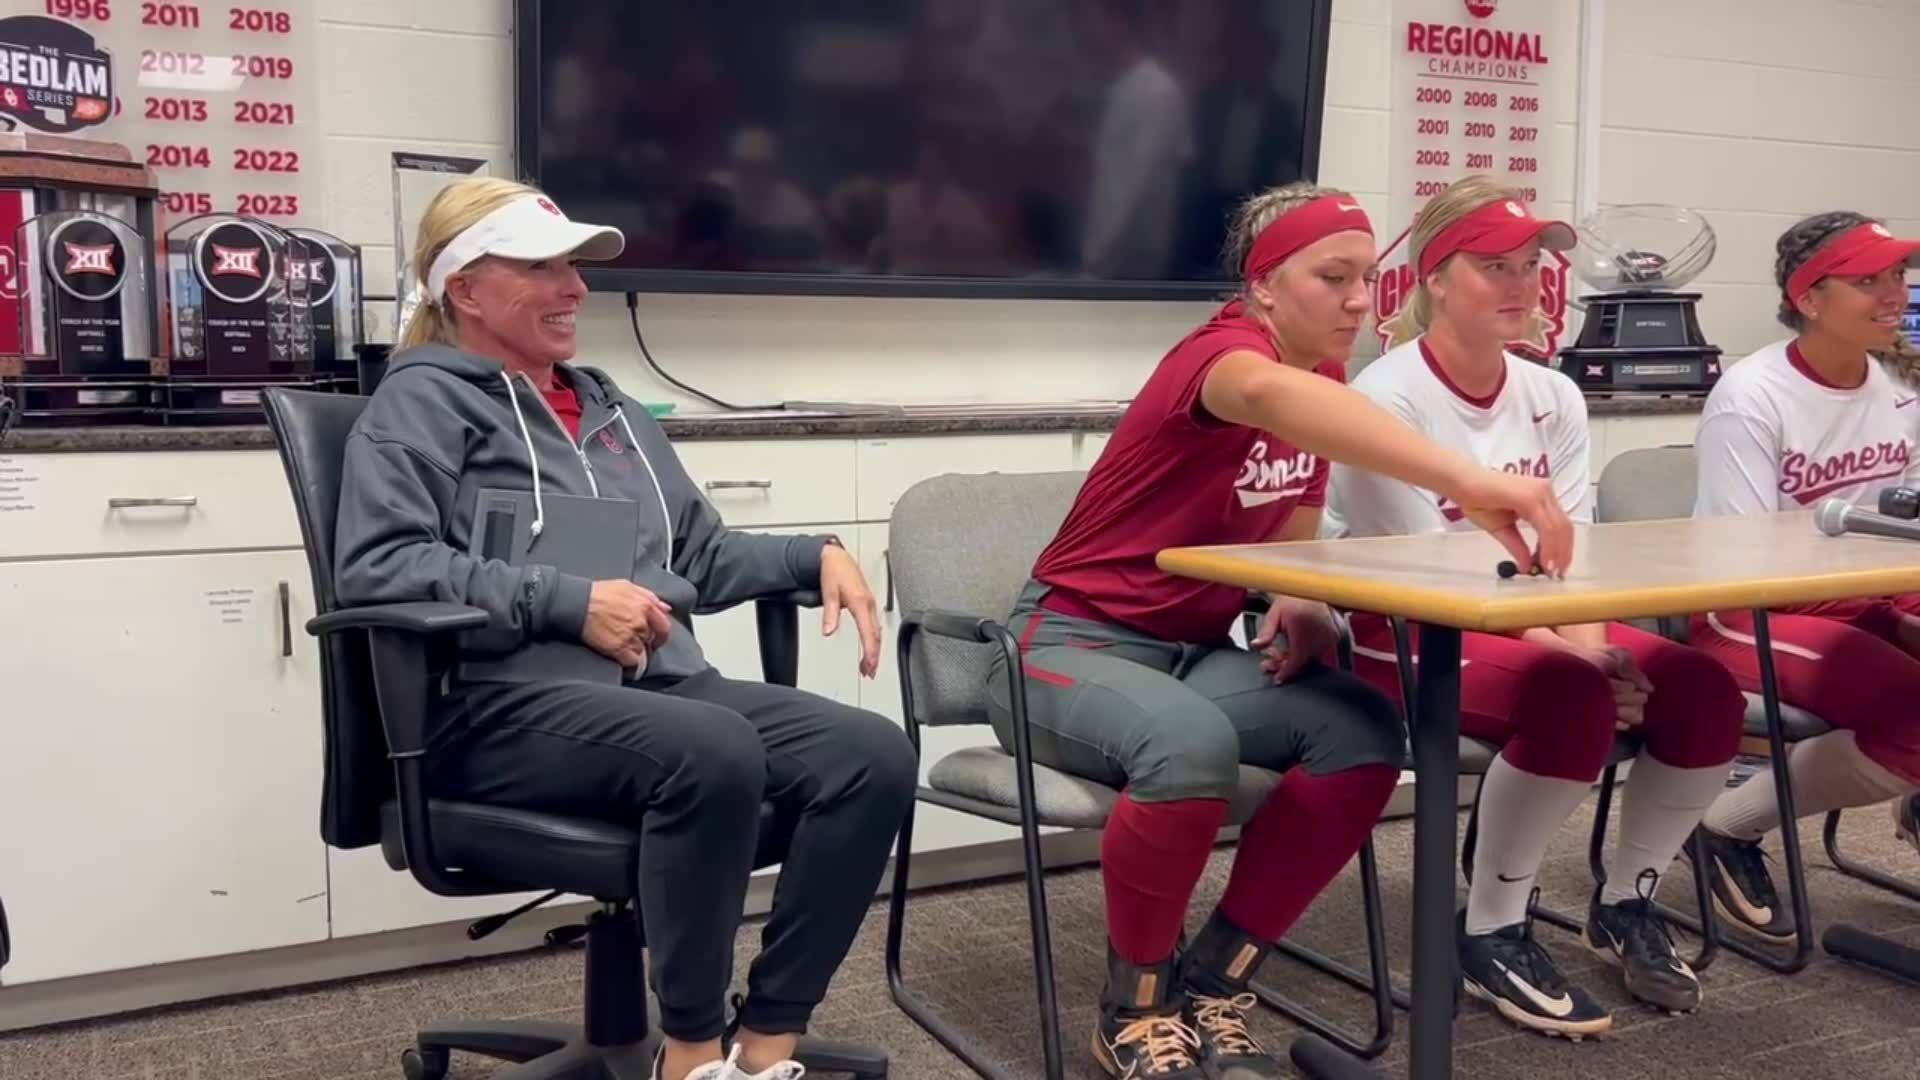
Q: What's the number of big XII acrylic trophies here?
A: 3